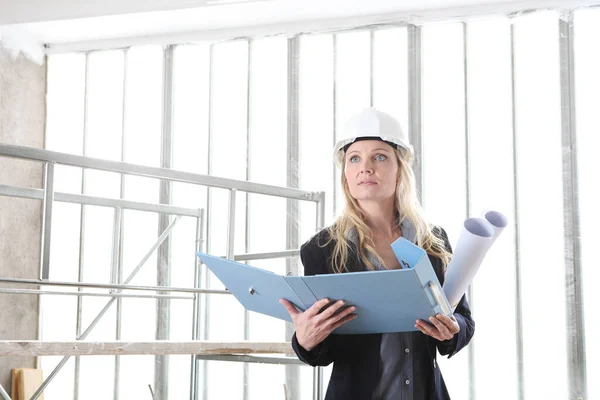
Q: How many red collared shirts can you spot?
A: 0